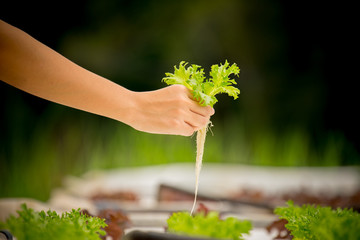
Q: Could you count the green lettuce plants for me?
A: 4